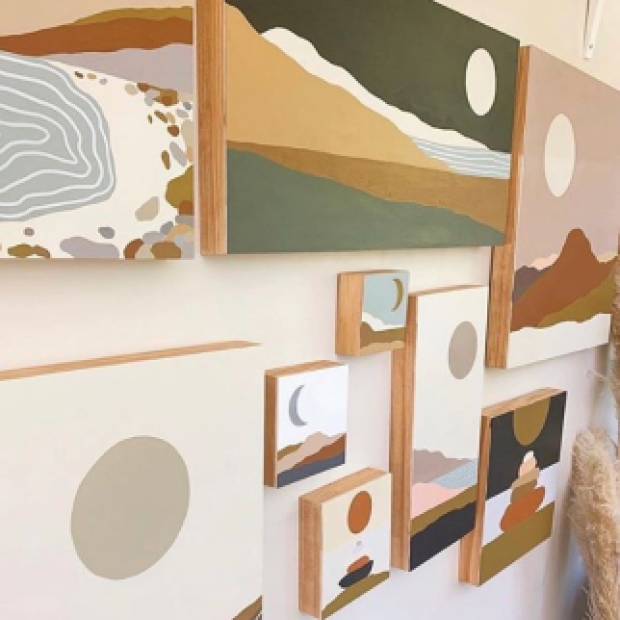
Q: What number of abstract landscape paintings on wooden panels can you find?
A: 9